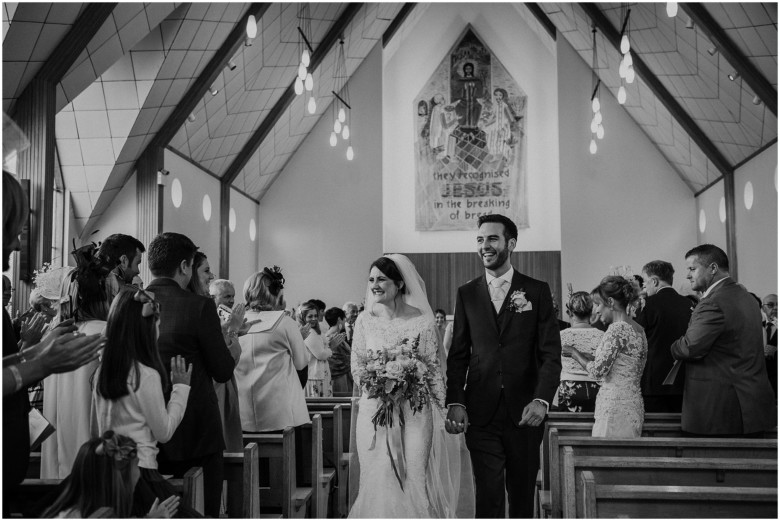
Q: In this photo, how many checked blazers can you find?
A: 1